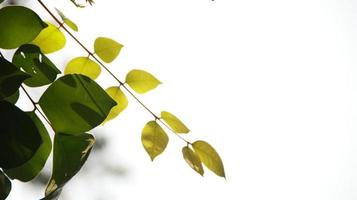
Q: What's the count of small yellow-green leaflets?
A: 10